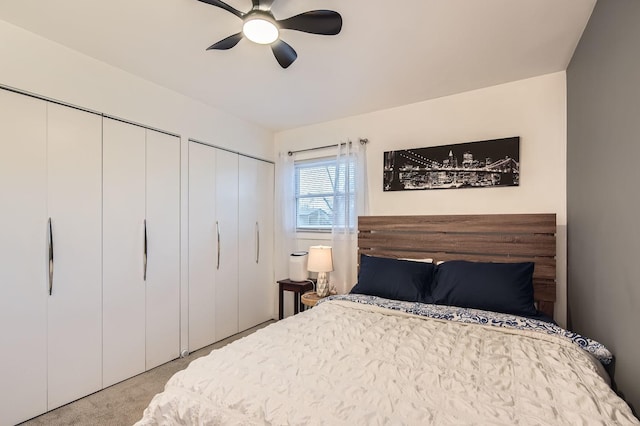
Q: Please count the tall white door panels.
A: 8